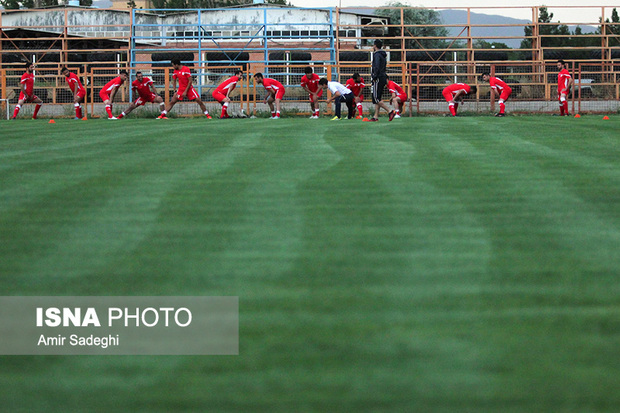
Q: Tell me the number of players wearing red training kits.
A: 13